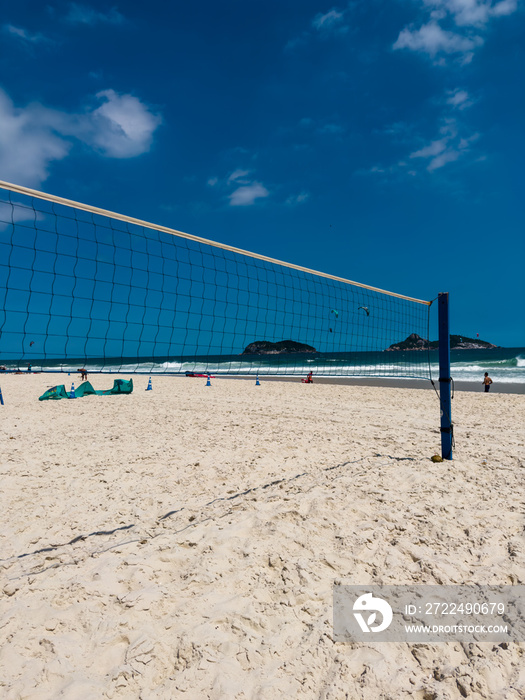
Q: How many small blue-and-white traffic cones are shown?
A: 4